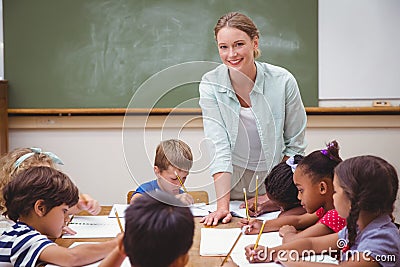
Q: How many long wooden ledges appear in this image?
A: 1